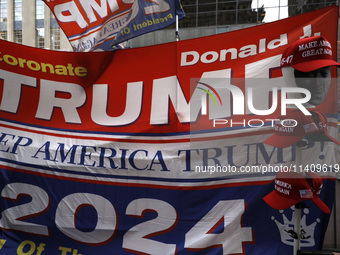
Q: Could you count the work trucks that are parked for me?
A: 0